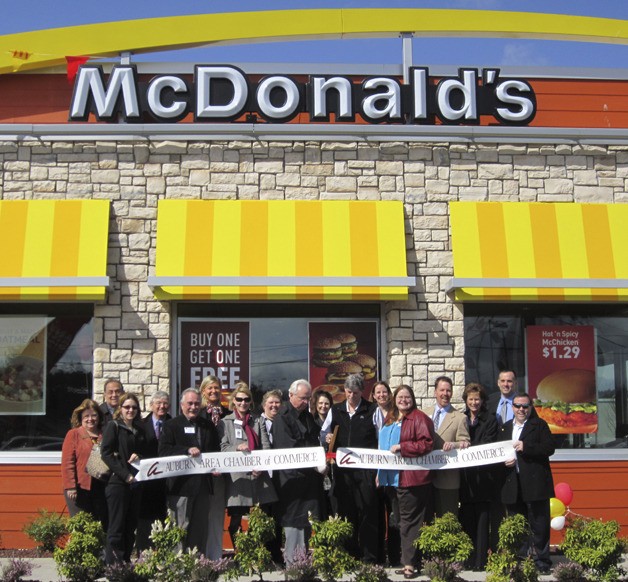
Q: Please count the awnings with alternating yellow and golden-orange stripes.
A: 3